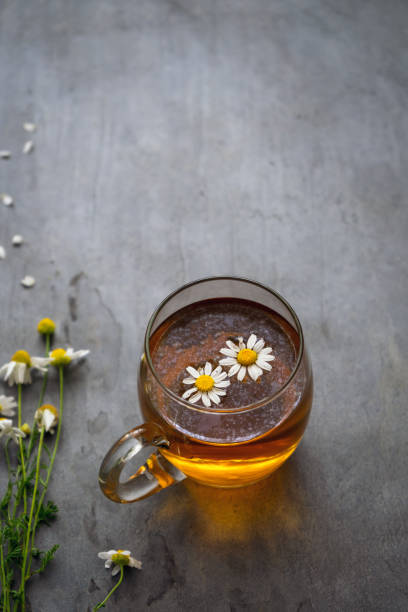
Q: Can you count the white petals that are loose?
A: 7